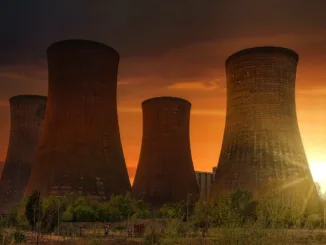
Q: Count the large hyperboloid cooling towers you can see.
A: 4